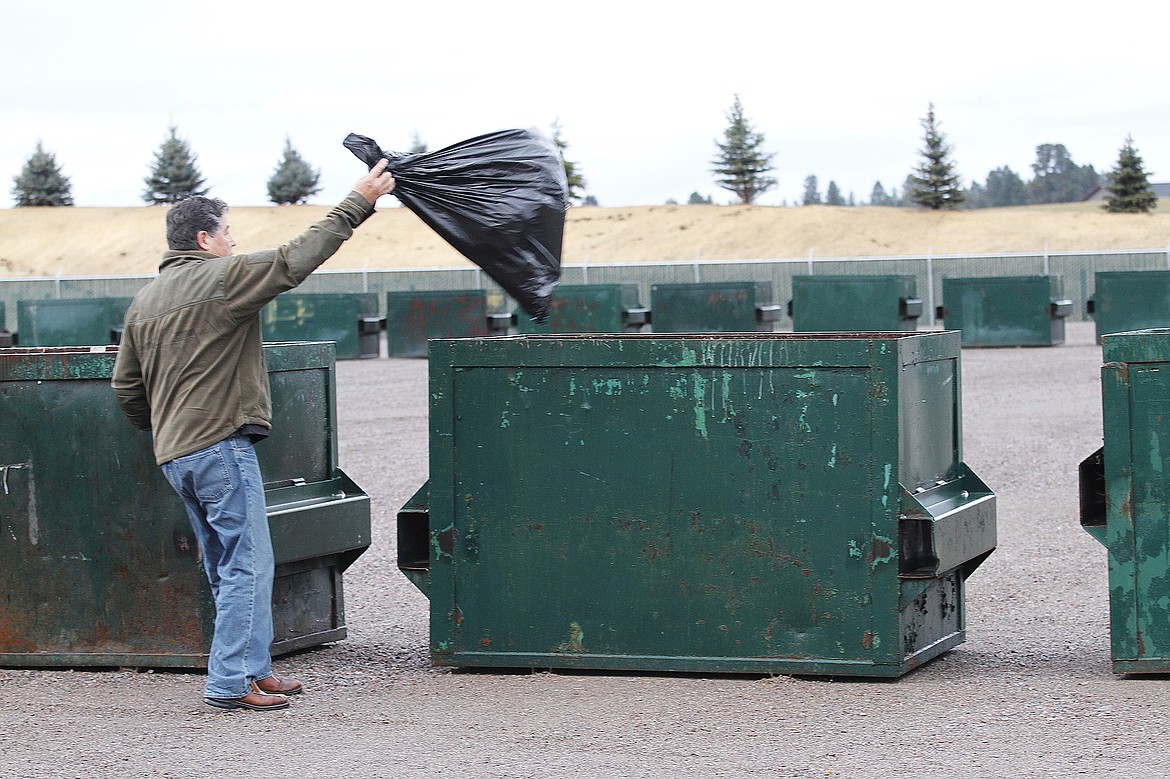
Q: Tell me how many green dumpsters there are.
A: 12